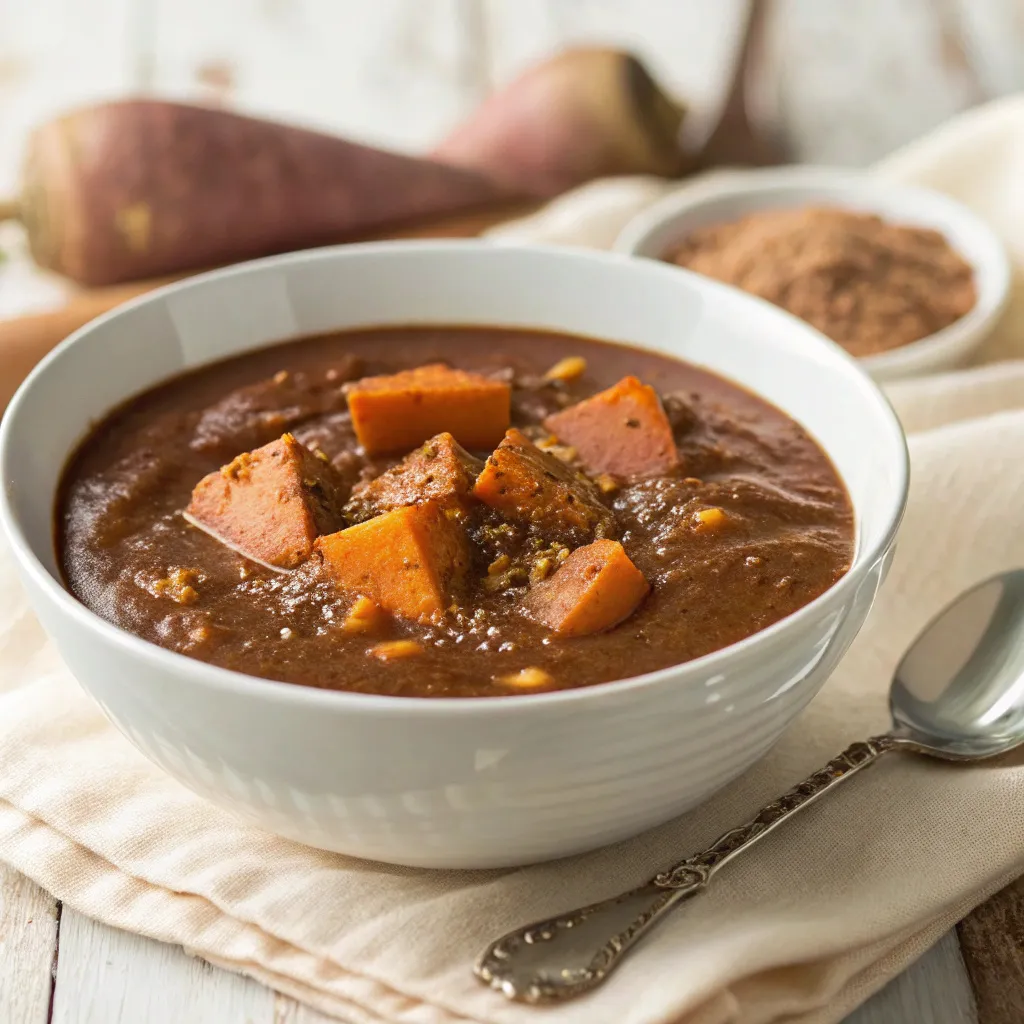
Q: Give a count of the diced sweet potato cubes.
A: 7